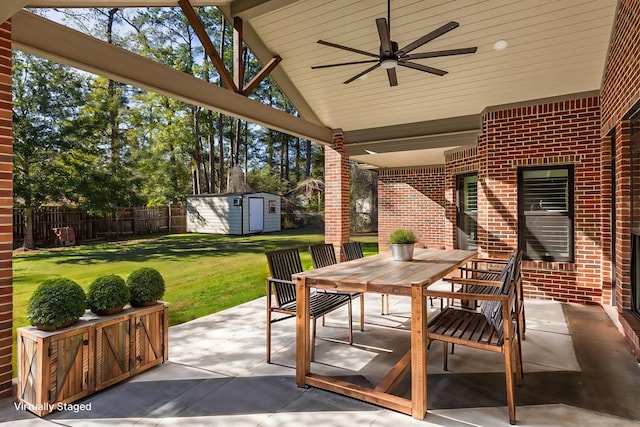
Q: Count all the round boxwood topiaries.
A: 3